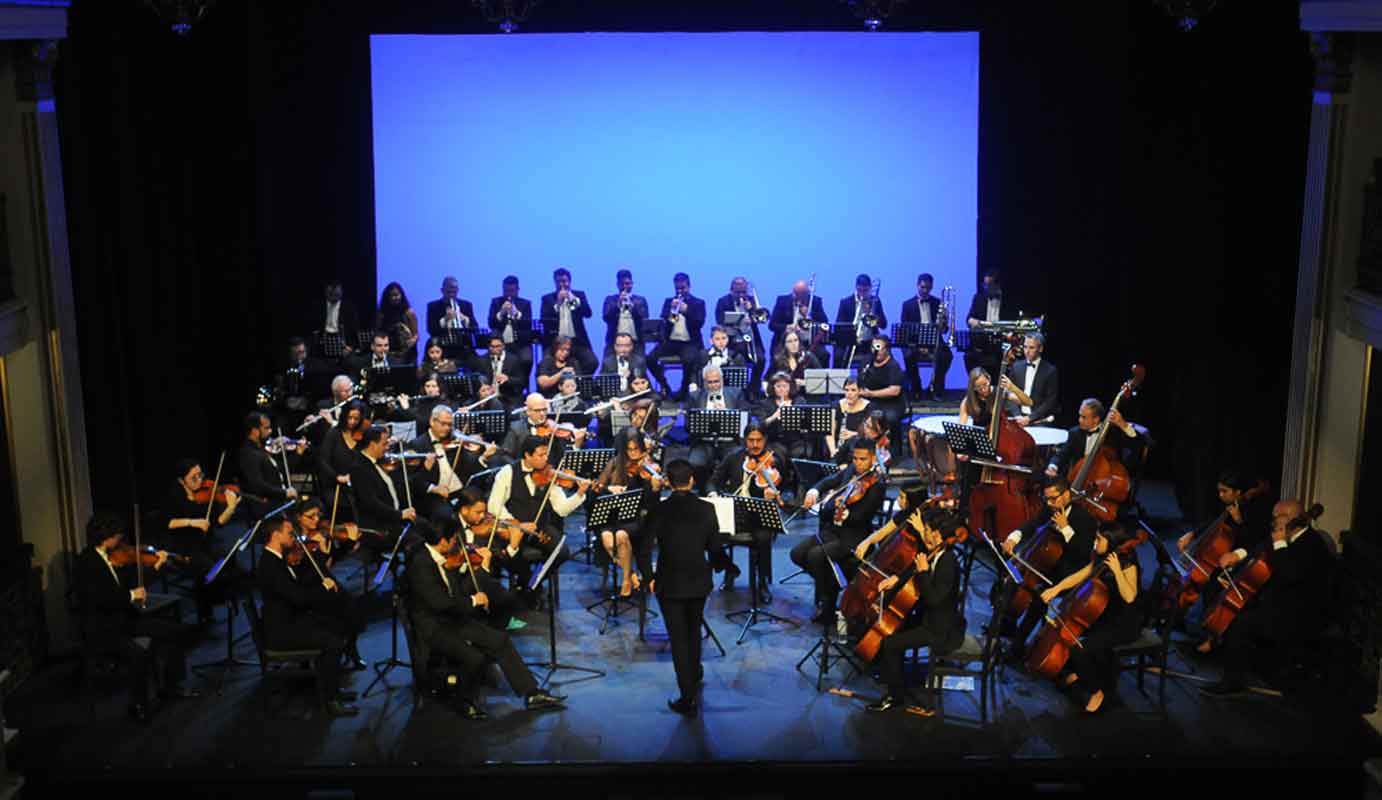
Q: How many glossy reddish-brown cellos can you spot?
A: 6